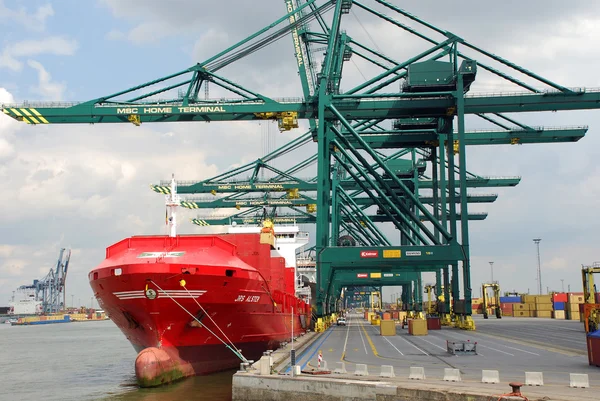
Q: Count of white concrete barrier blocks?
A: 9